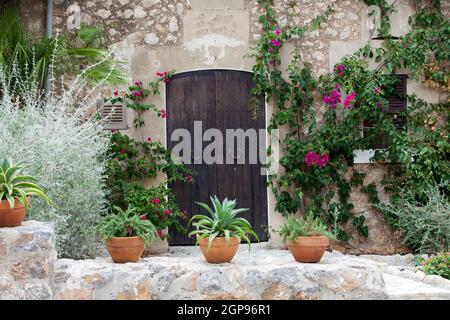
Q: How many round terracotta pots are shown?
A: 4